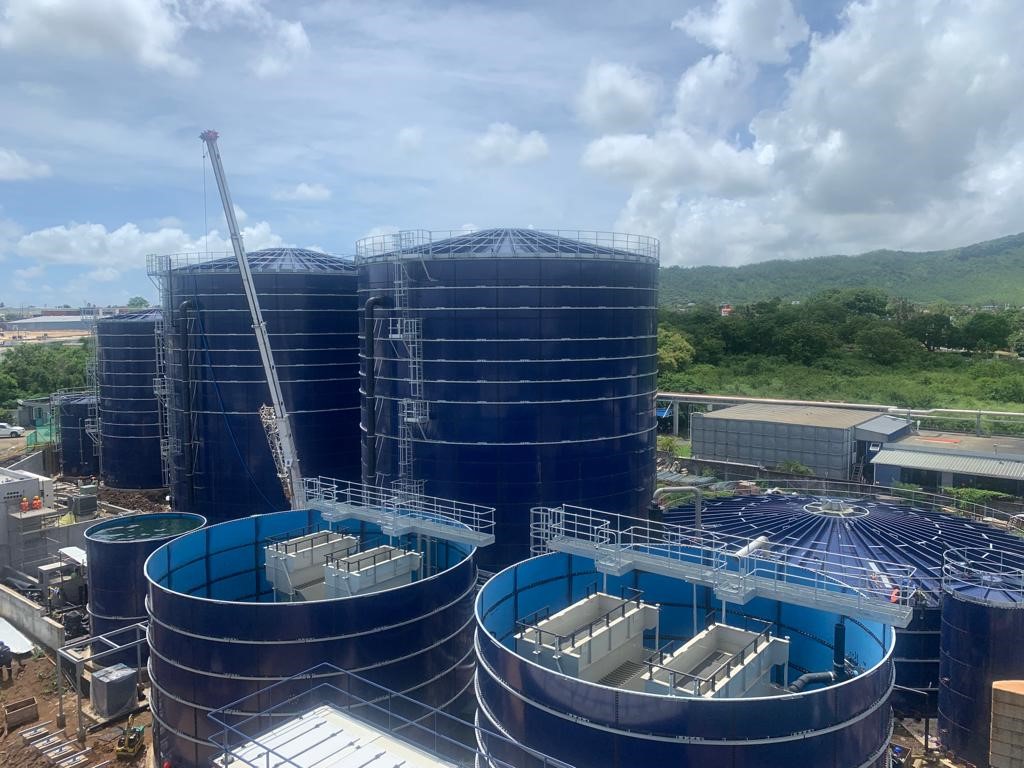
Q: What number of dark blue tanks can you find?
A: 9